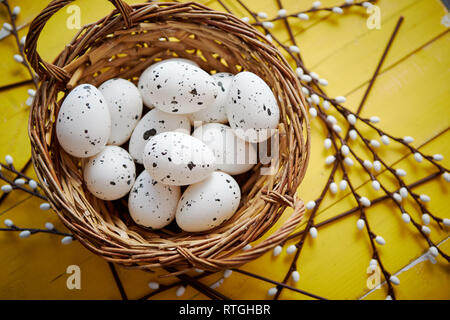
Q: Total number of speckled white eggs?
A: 12